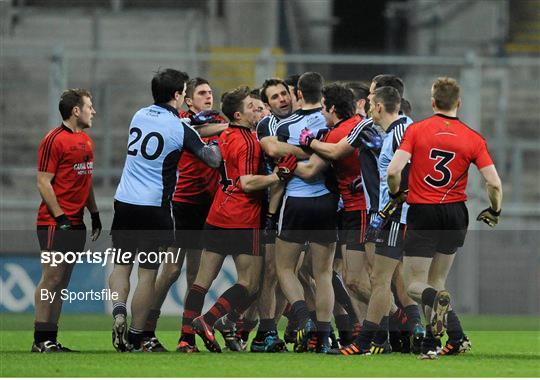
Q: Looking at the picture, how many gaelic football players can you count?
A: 14